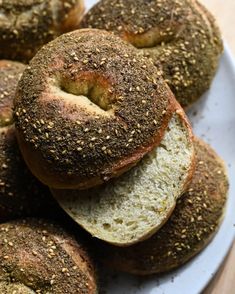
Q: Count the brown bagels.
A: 6